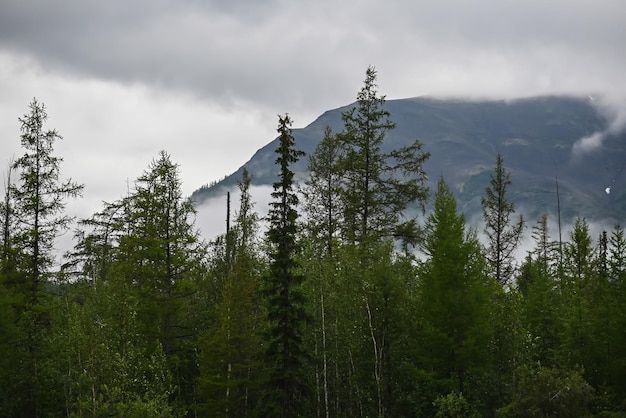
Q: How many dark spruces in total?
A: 1